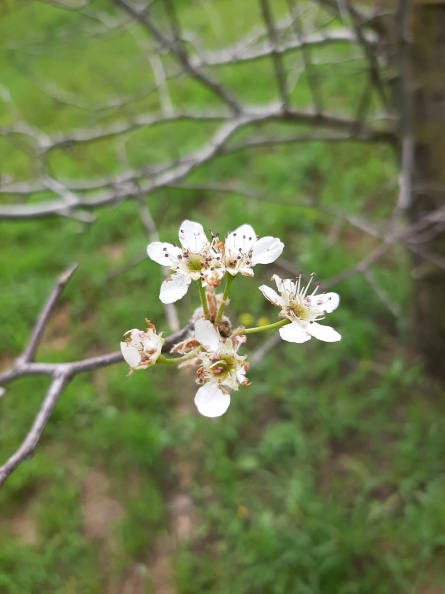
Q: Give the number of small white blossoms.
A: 5